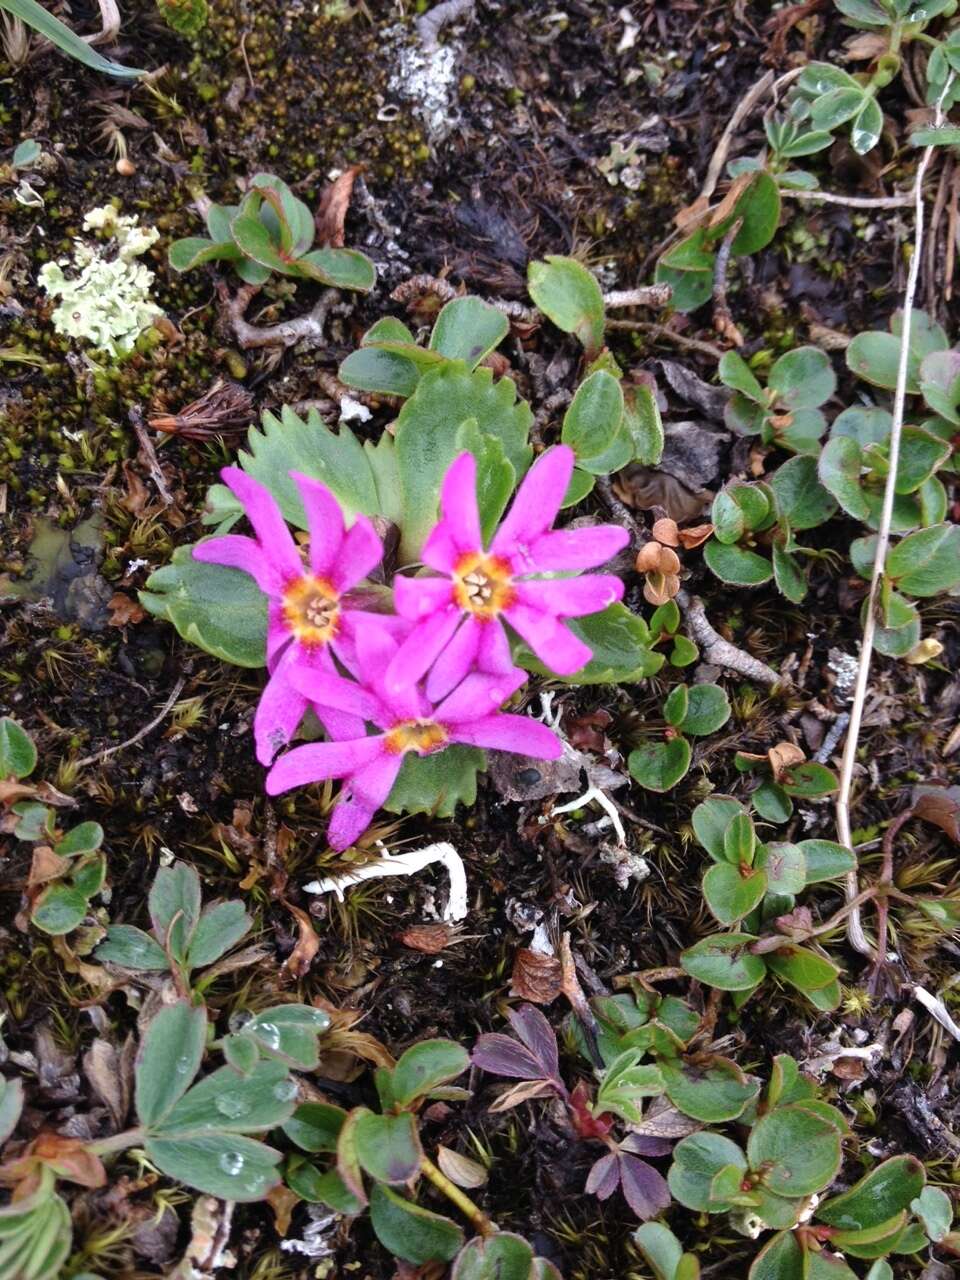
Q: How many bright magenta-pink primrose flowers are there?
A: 3